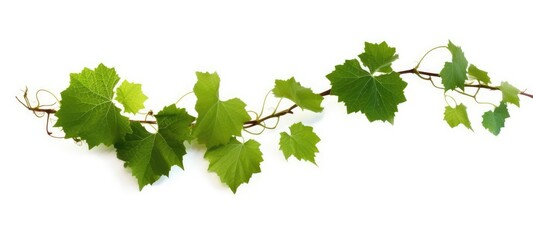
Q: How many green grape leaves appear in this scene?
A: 14